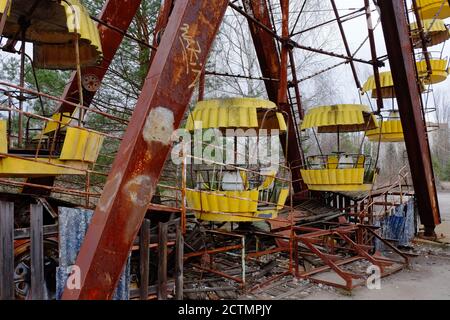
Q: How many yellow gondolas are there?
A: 6